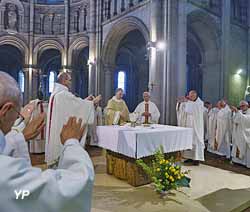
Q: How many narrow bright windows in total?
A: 3